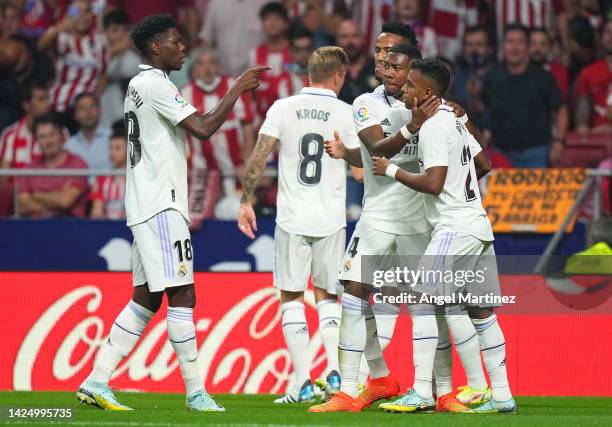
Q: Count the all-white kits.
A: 5